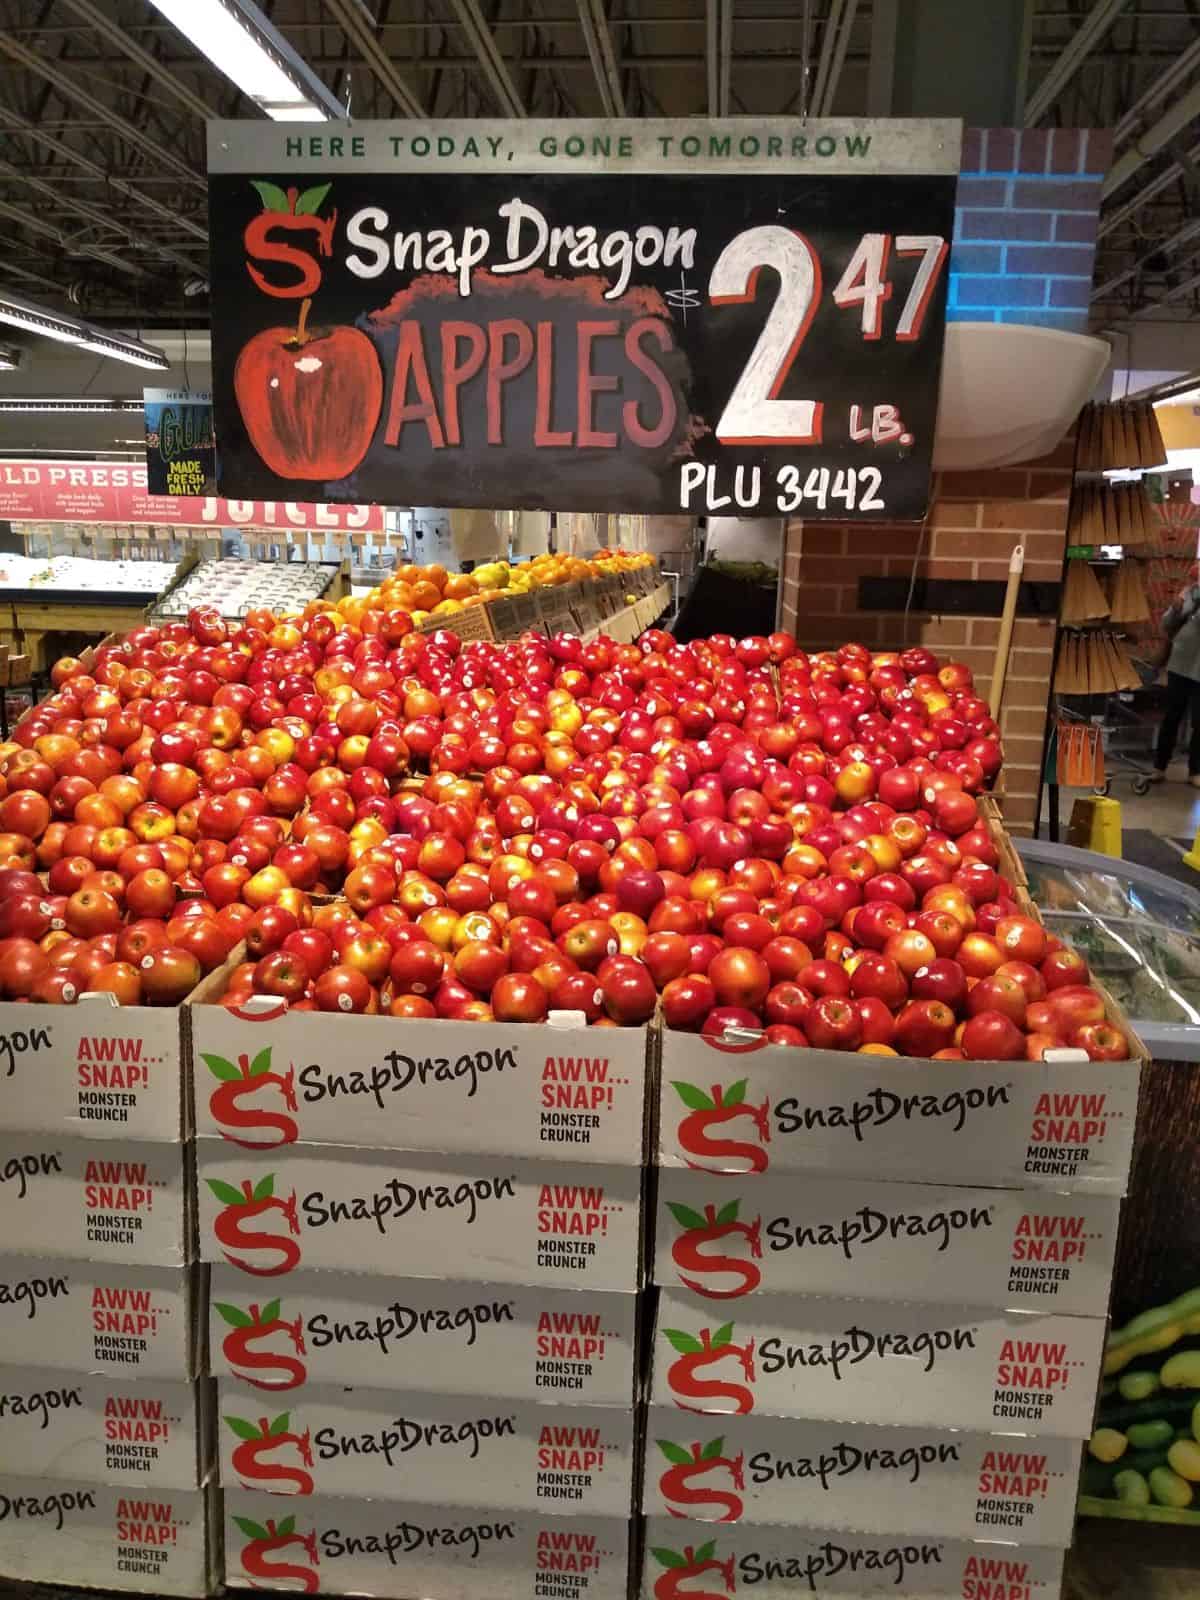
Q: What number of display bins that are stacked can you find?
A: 15